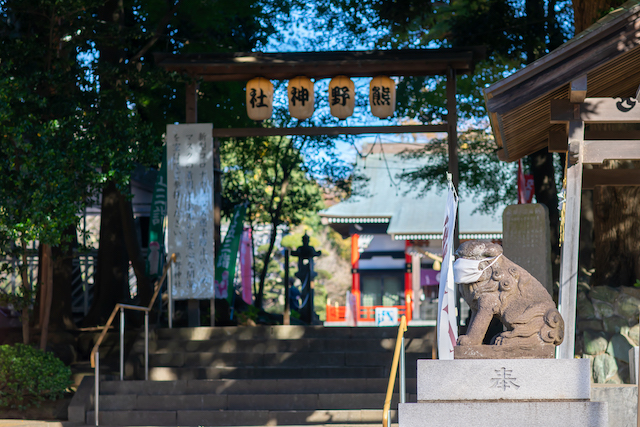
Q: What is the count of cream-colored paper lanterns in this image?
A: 4